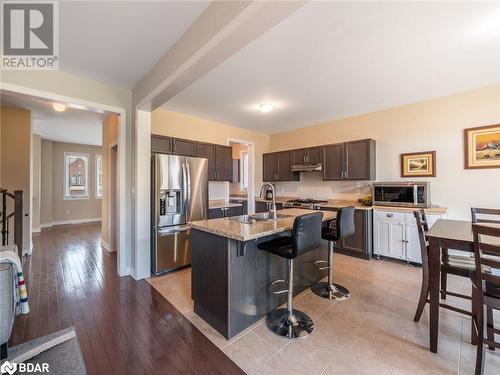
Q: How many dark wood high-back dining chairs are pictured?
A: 3